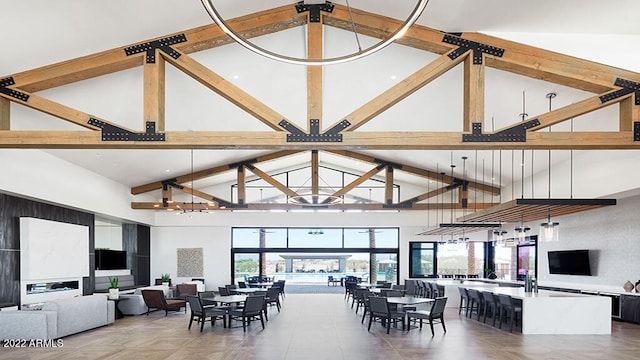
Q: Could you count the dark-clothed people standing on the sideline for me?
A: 0